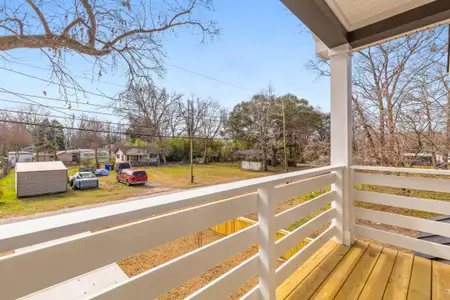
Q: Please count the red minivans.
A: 1